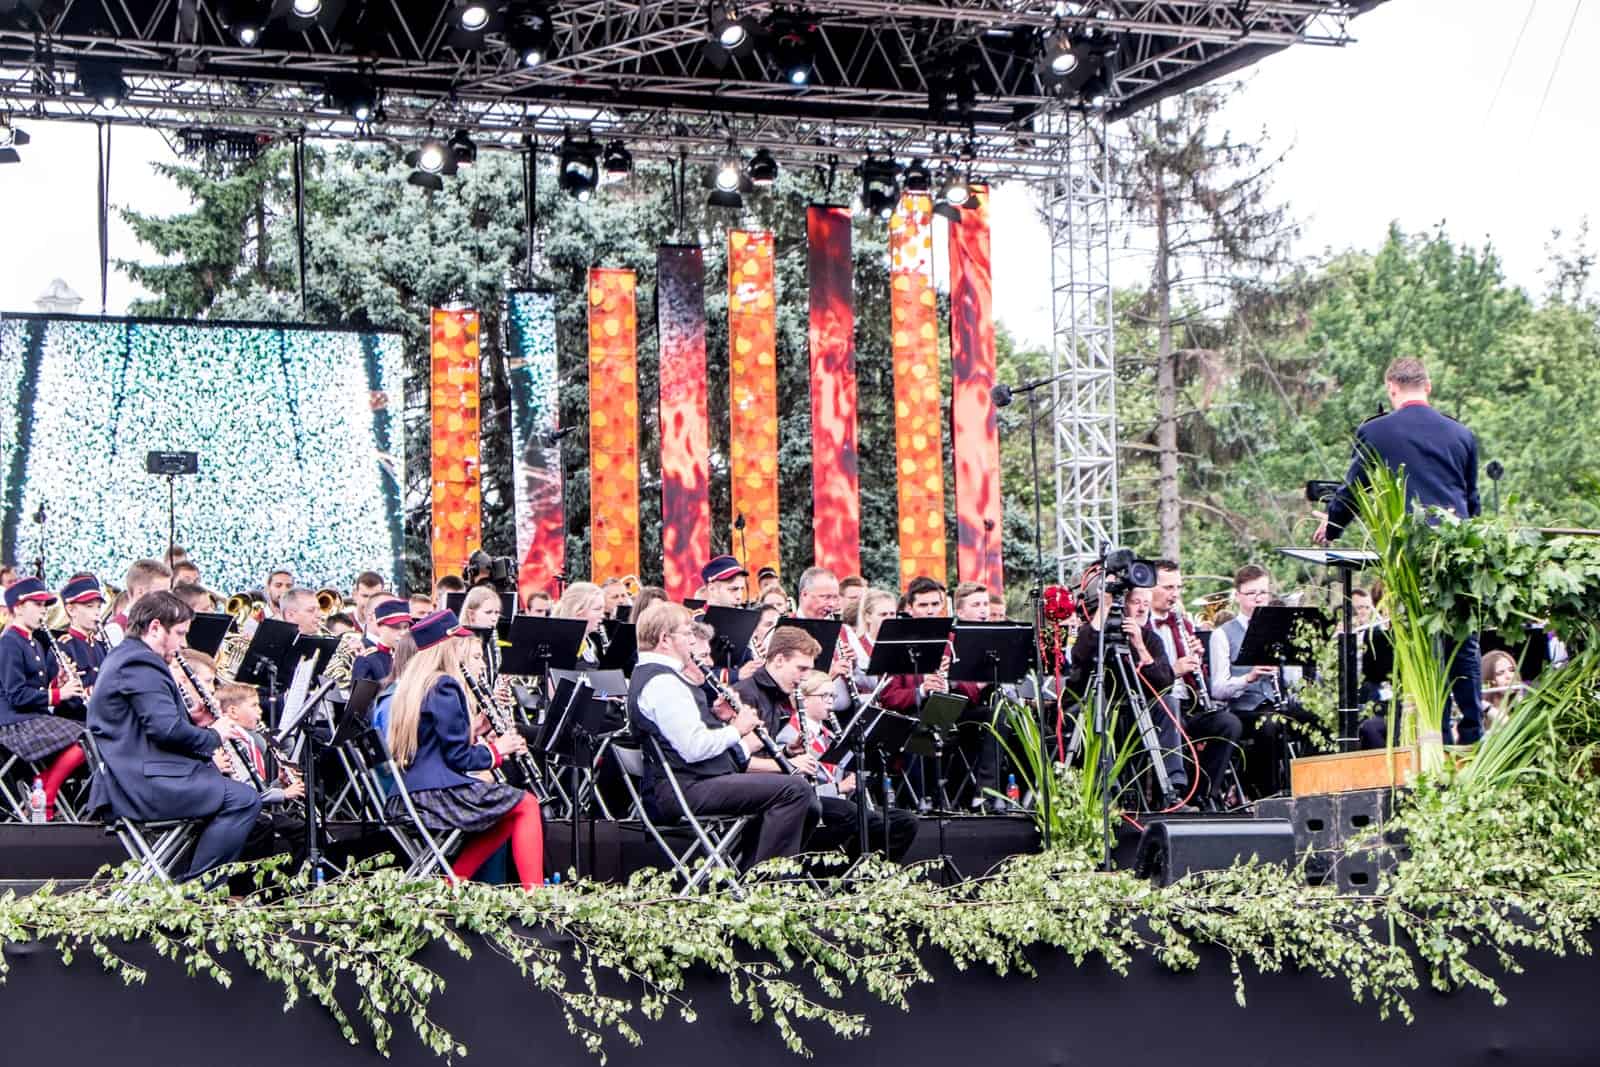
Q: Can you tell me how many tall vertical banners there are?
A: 8